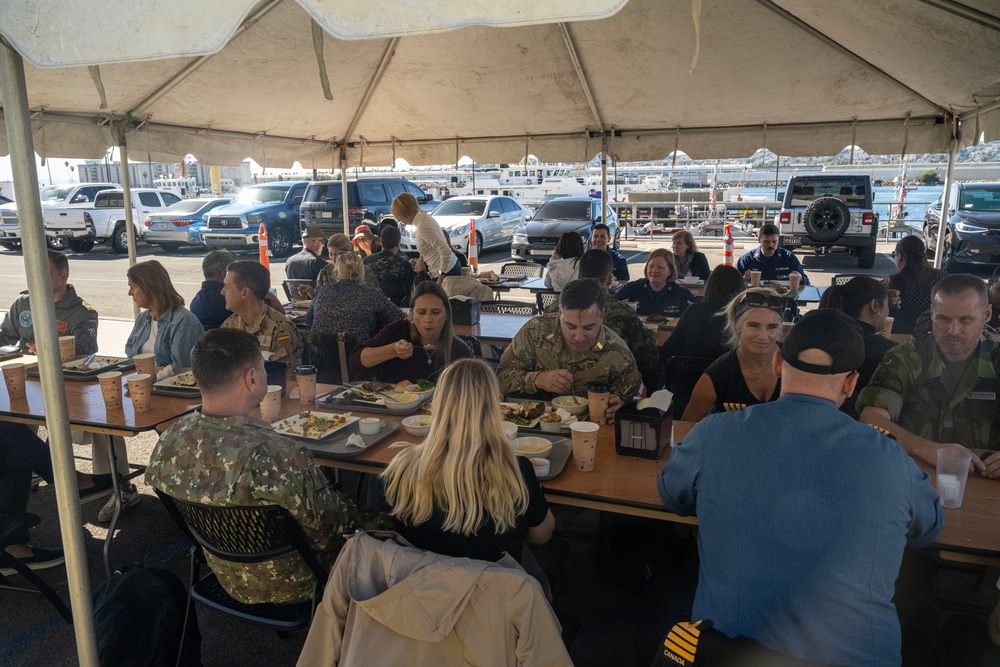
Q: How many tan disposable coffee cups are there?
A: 13